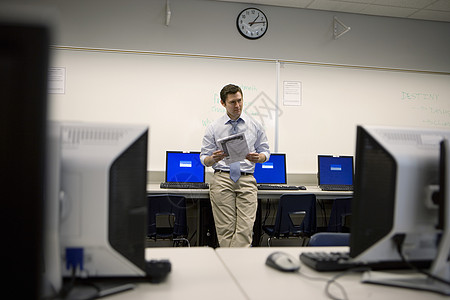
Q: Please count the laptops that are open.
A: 3